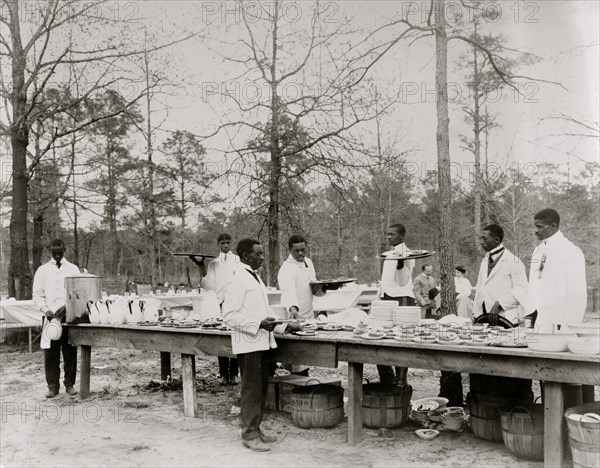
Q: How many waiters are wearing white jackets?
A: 7